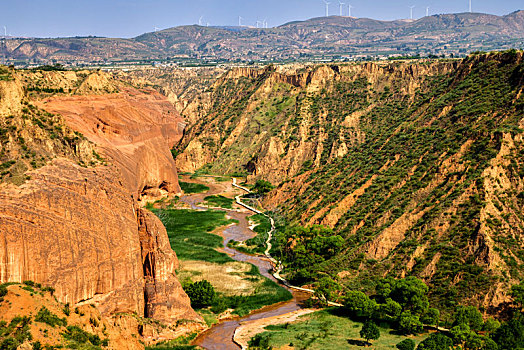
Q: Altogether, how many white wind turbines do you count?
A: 14